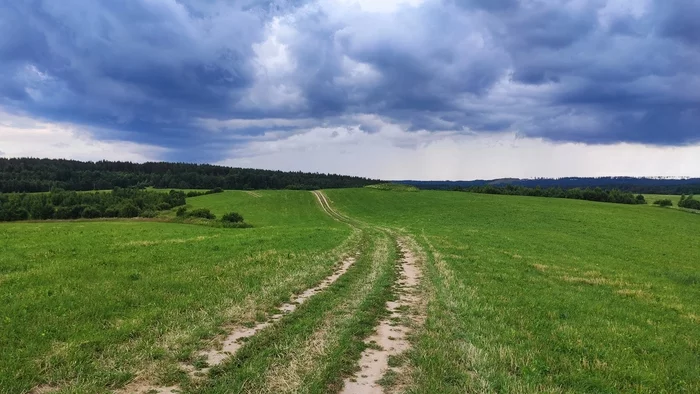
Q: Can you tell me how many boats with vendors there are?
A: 0